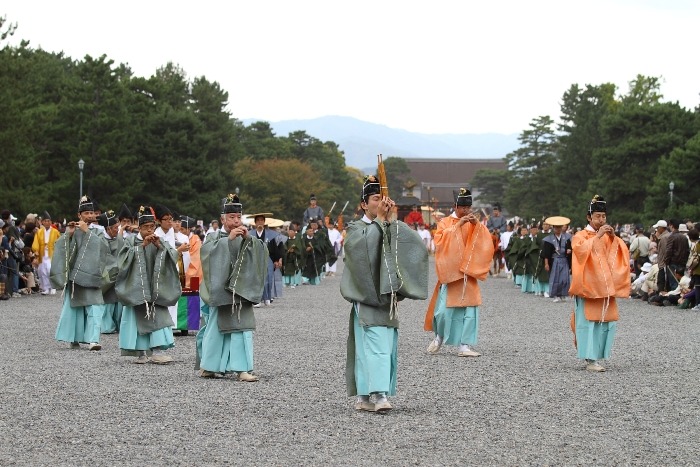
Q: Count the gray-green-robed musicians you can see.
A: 5